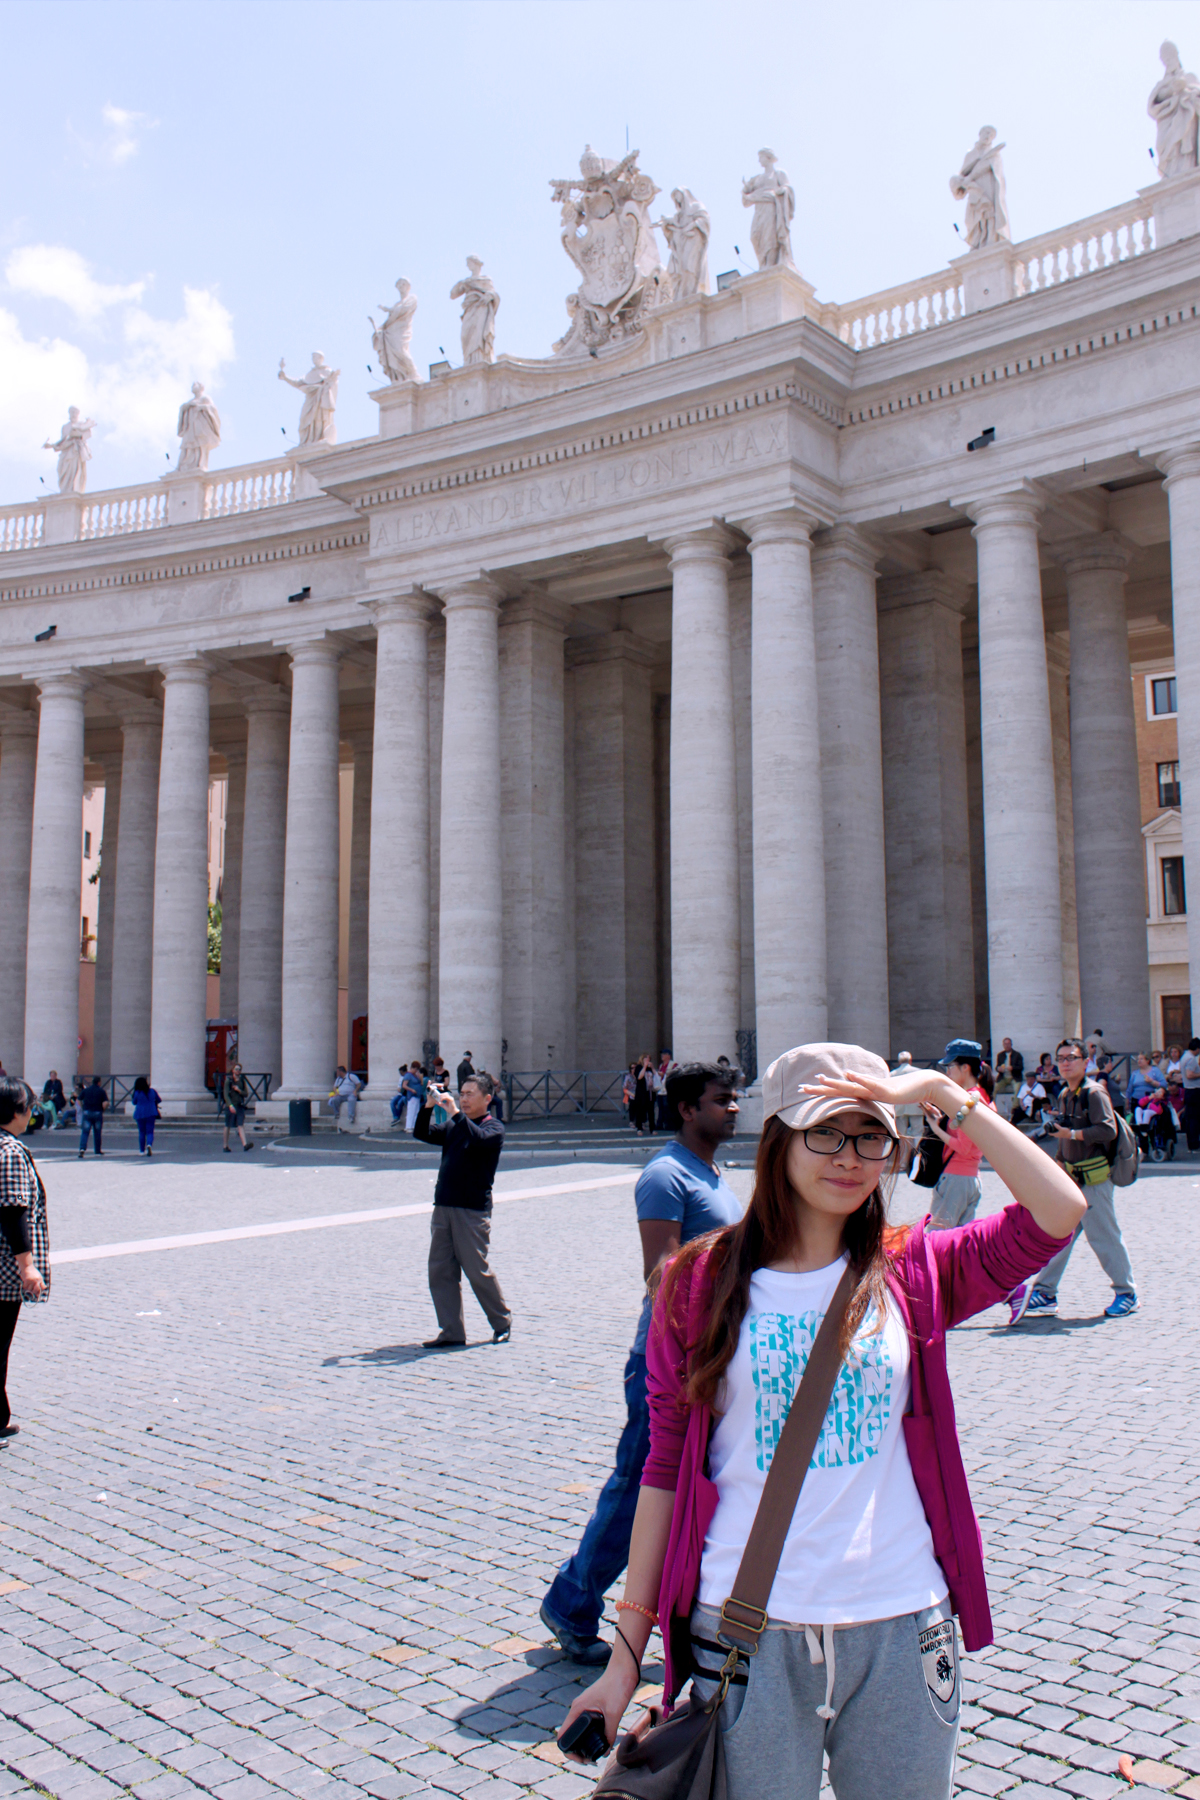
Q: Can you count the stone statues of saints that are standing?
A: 9